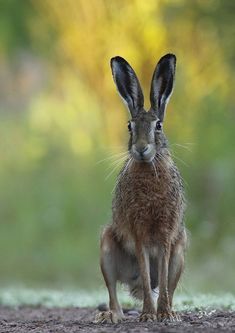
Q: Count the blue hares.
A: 0